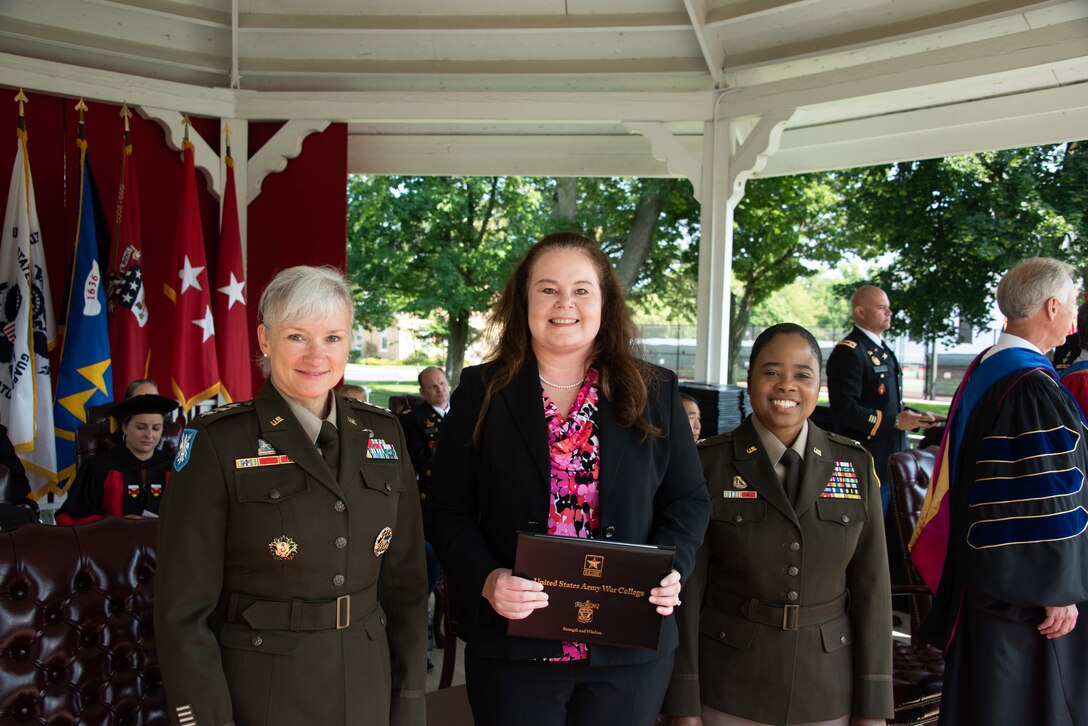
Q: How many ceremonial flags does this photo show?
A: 5